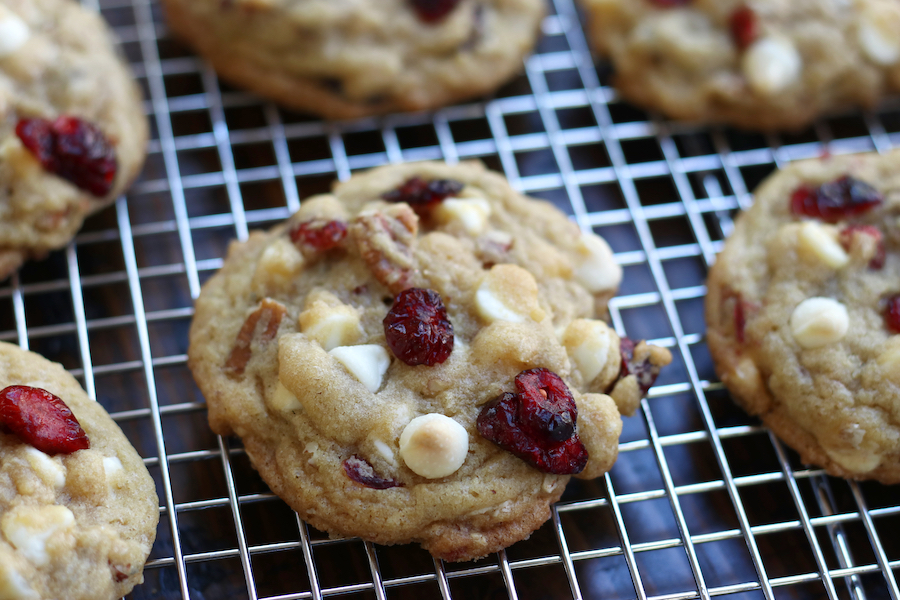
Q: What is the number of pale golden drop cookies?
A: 6